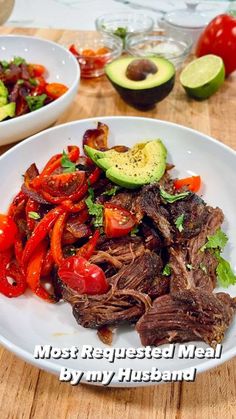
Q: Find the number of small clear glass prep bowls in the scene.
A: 3